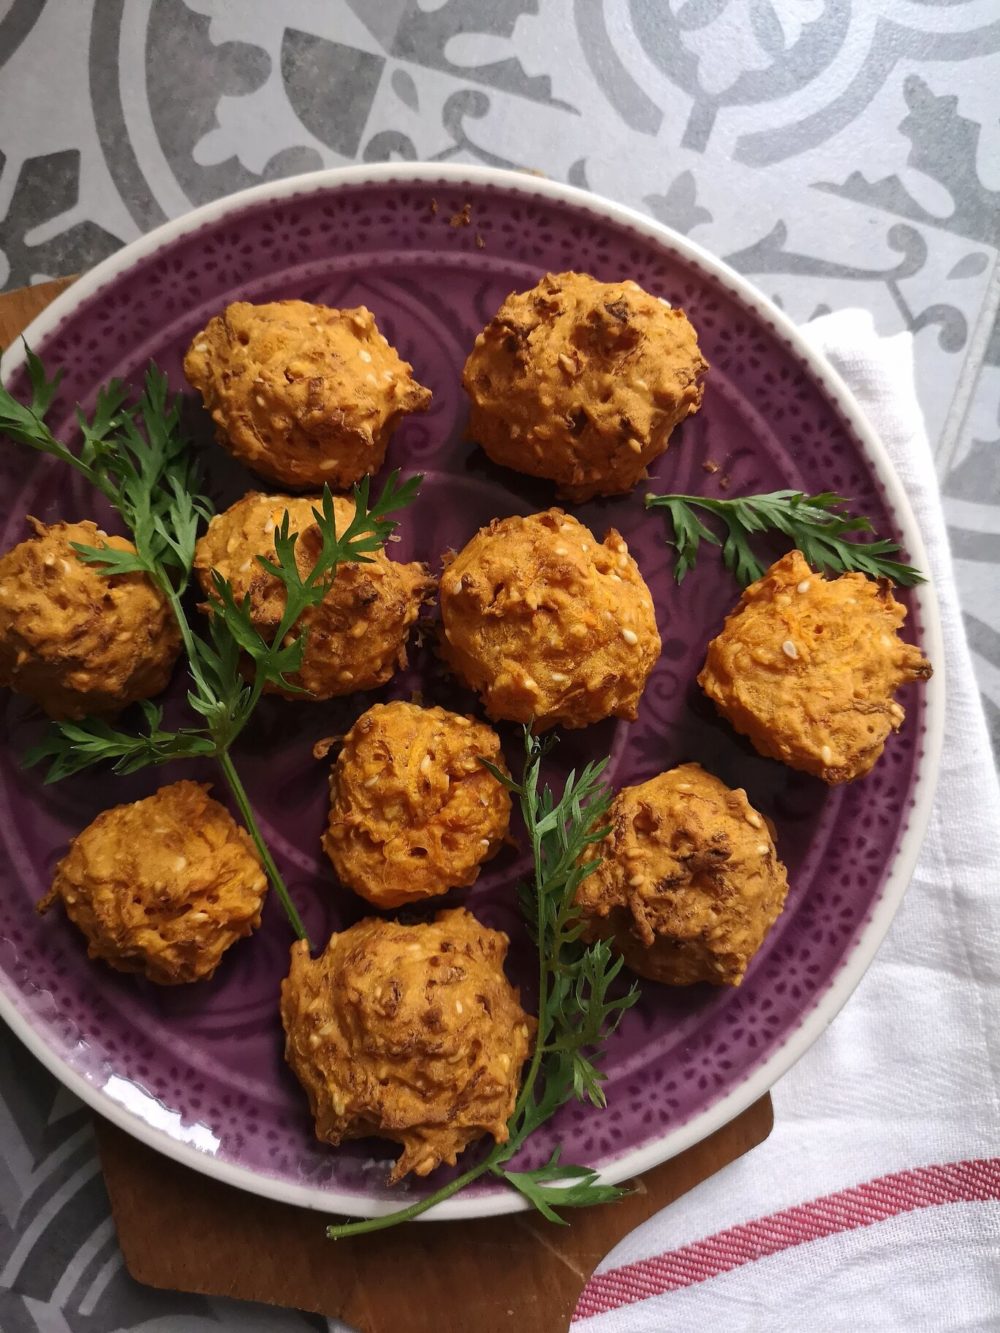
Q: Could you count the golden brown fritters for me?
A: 10